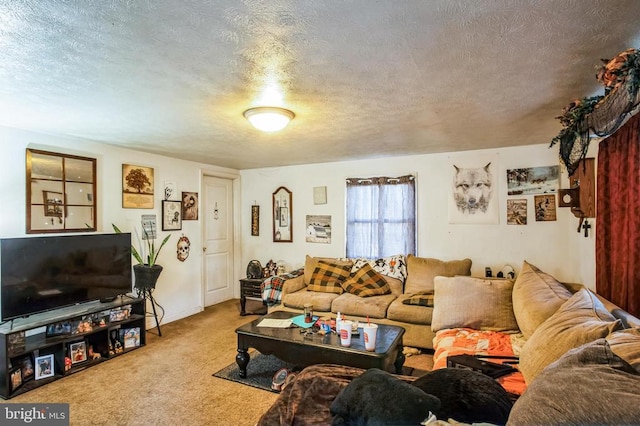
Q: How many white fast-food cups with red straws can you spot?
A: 2